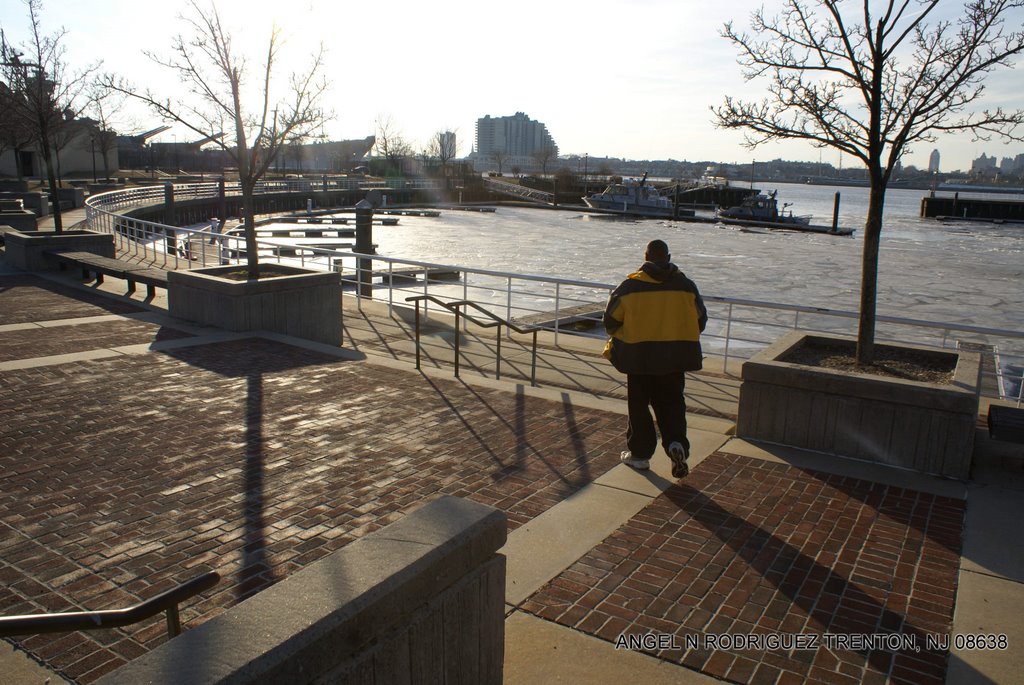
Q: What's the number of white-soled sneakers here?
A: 2